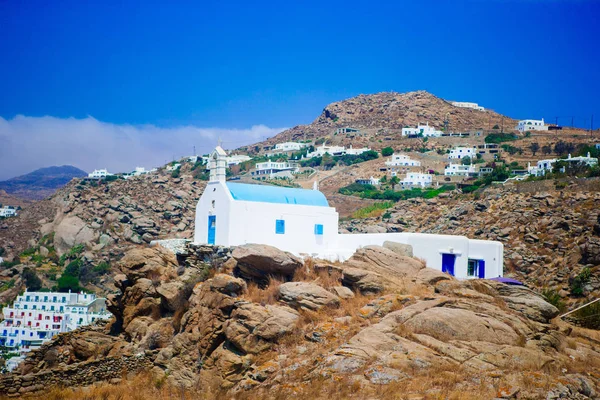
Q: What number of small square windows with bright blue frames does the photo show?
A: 2